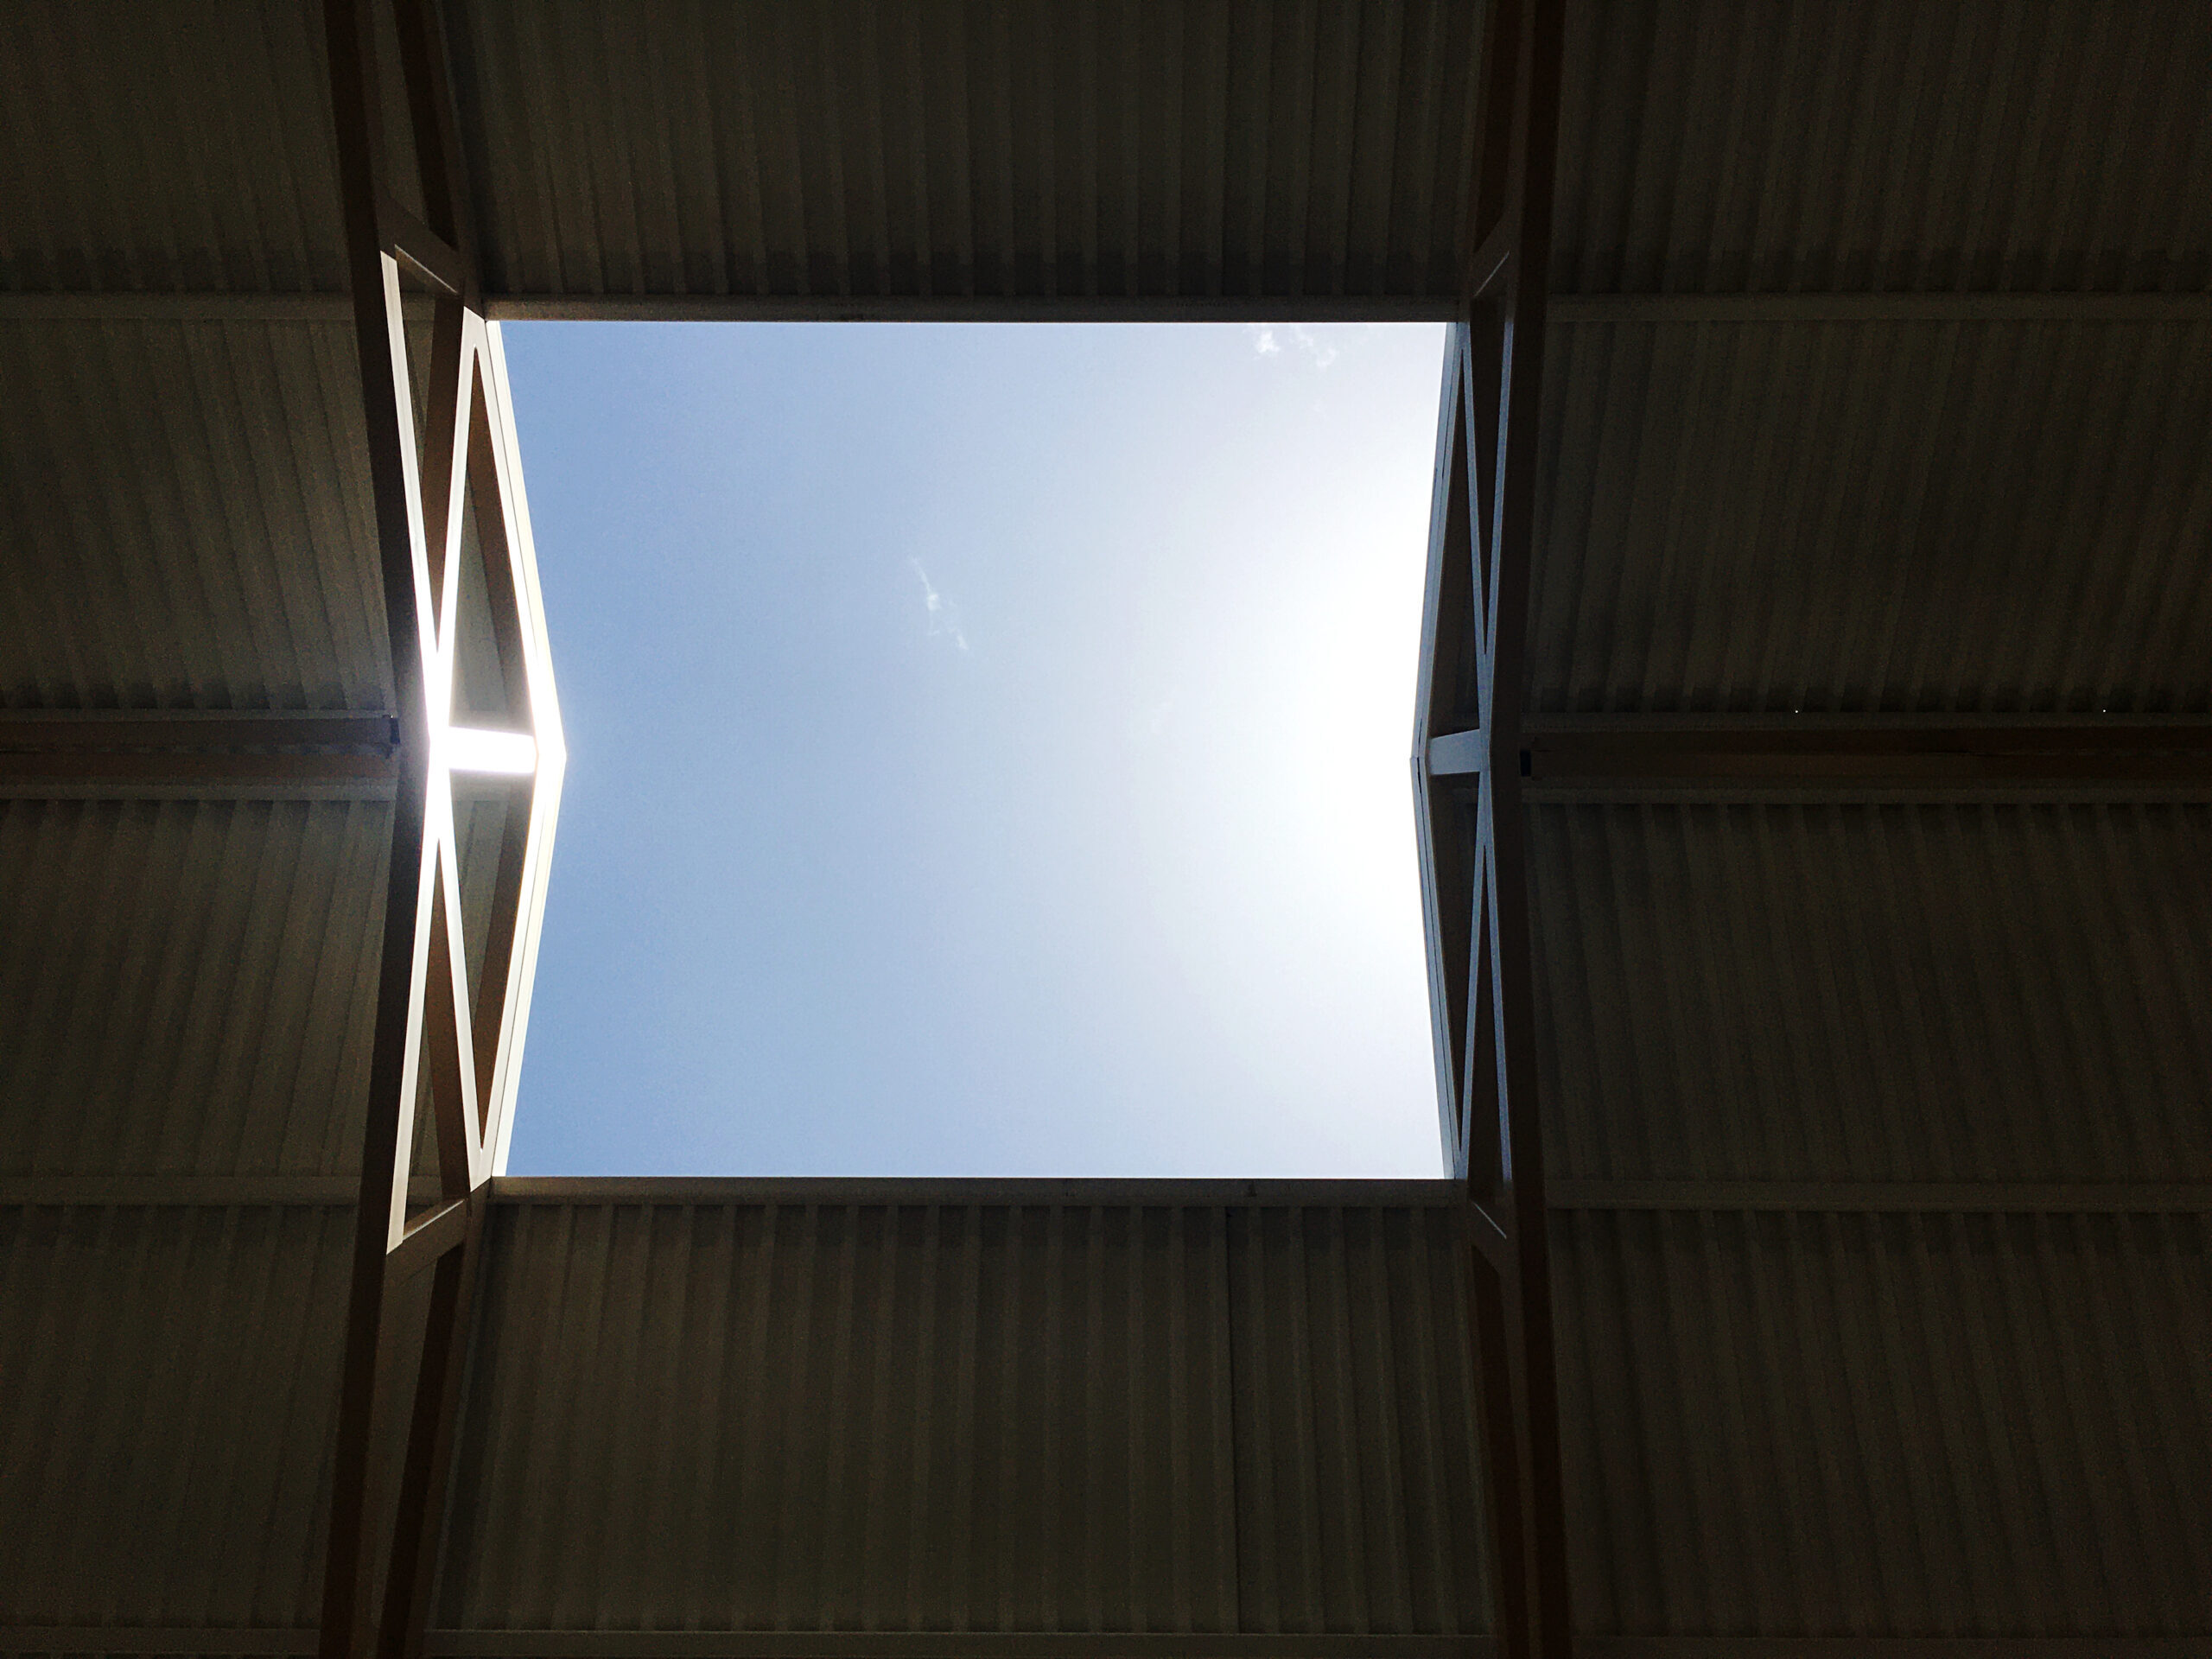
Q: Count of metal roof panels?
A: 10